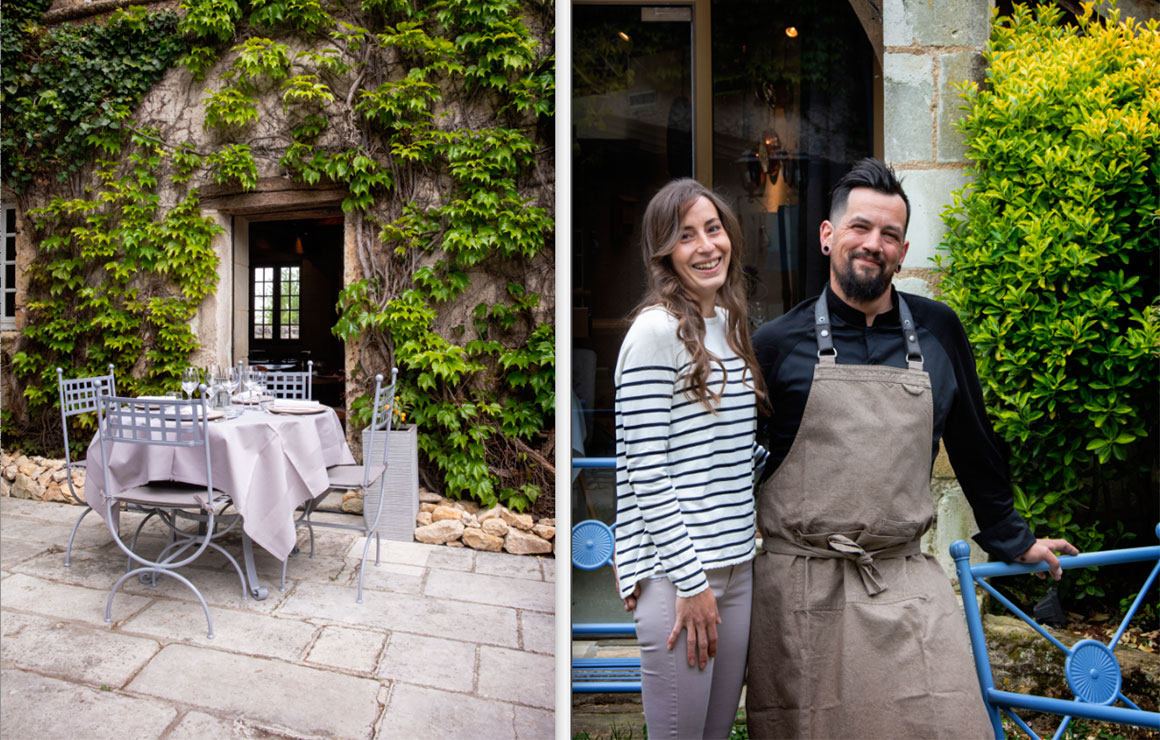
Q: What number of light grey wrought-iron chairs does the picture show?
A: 4